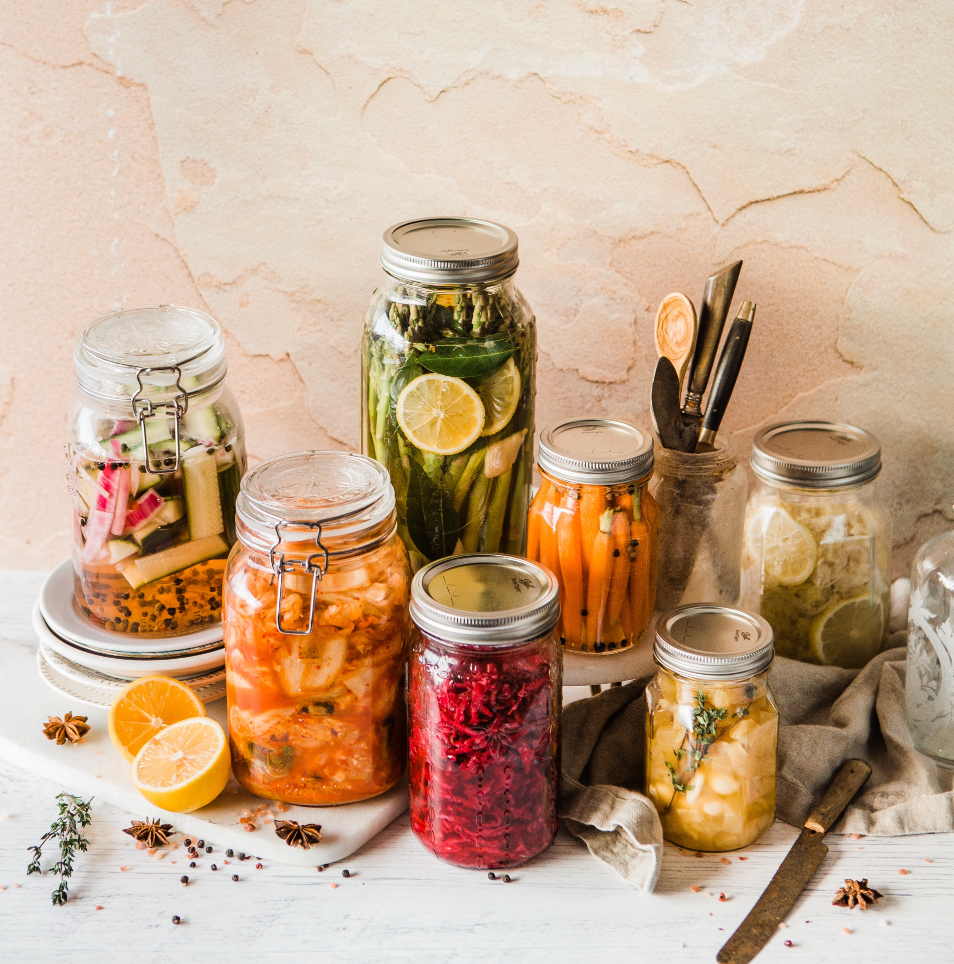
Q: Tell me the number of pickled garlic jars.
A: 1